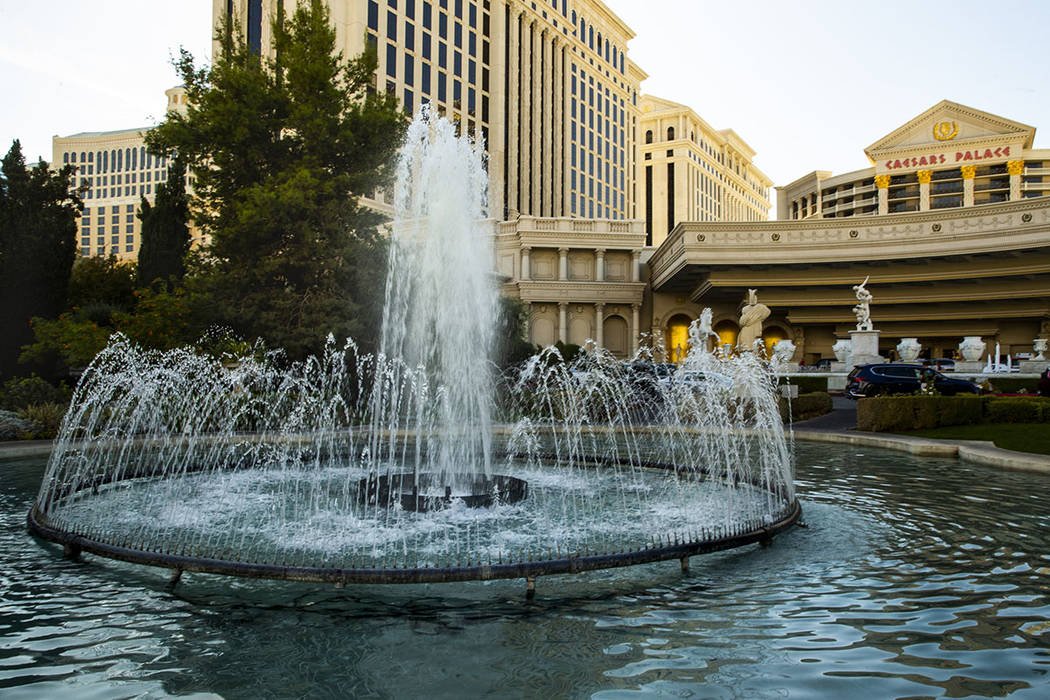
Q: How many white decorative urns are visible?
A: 5